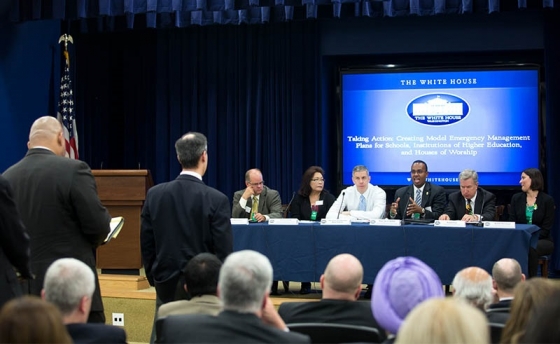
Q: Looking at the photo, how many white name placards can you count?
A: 6